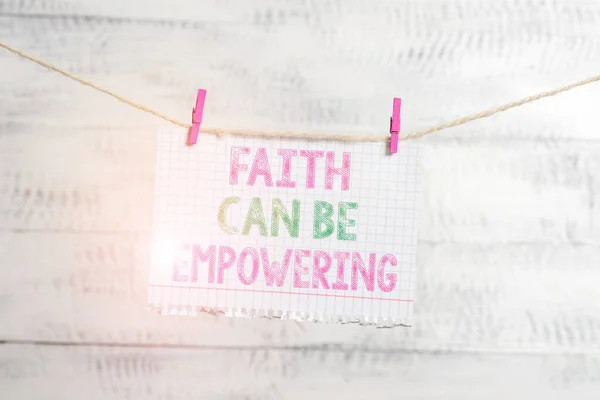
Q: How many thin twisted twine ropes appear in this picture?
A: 1